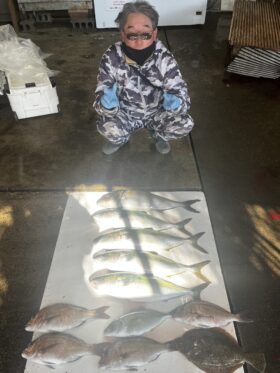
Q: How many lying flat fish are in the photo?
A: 11